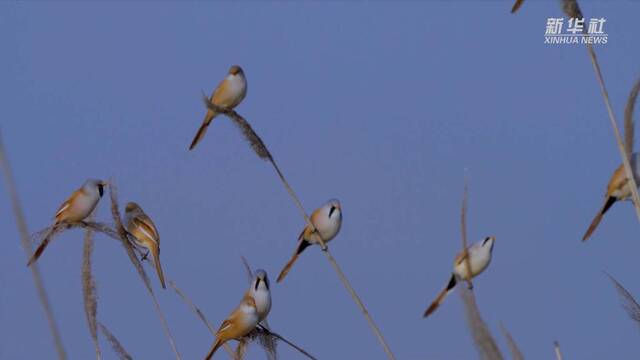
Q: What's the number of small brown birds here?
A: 8